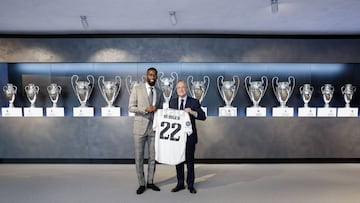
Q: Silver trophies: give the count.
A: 14